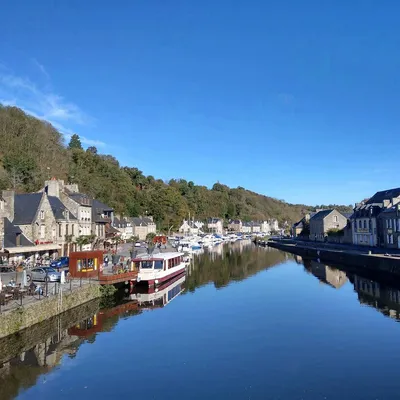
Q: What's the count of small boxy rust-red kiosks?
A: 2